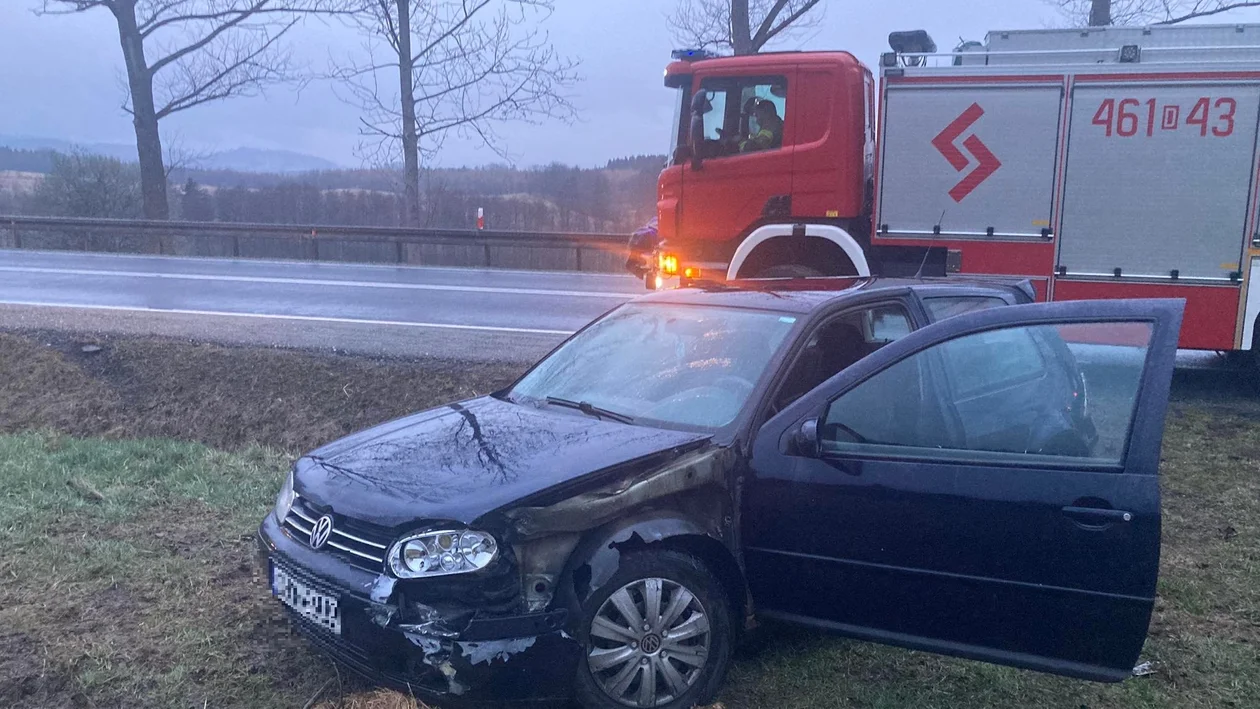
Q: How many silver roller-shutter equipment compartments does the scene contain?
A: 2